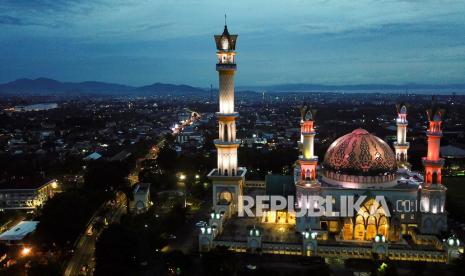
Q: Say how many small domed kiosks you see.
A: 6